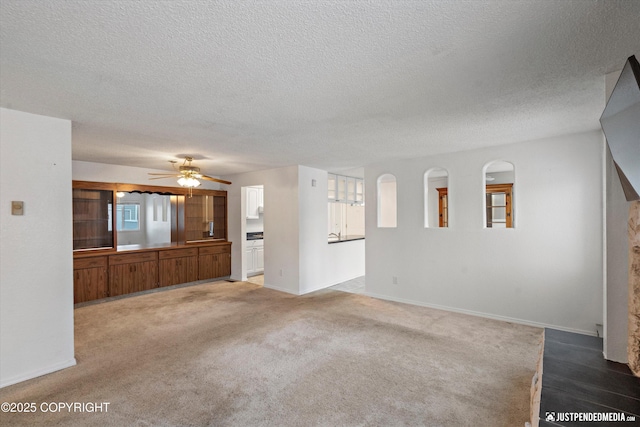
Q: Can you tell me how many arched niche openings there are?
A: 3